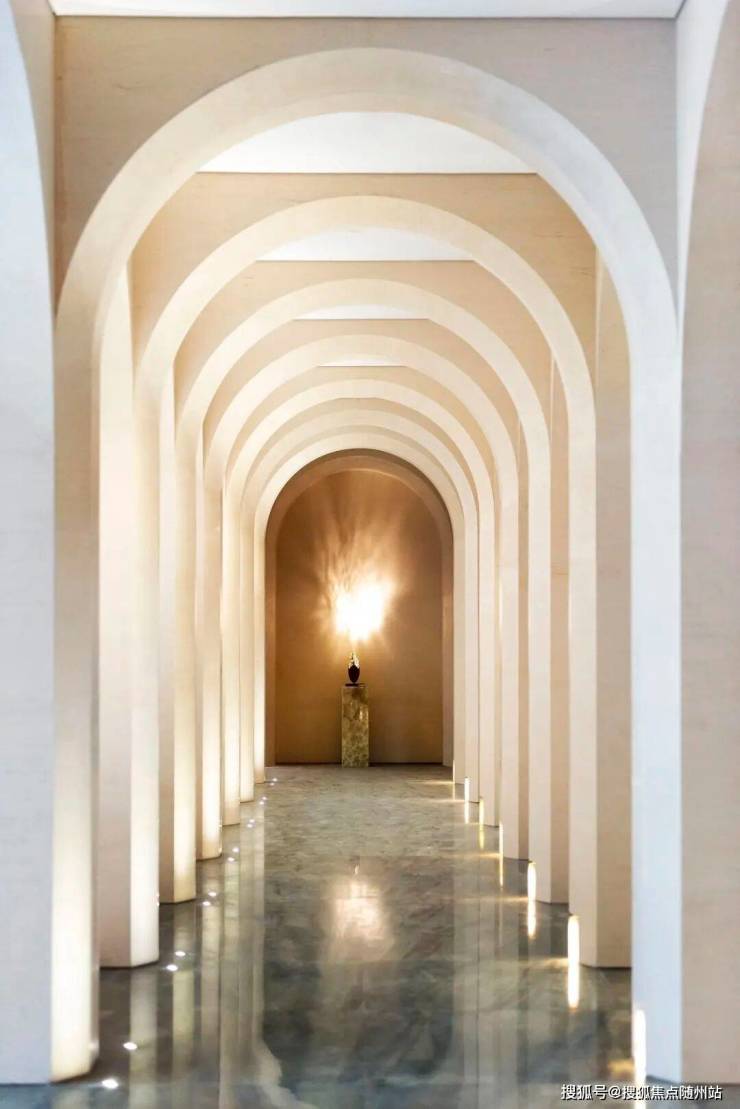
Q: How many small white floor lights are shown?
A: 14